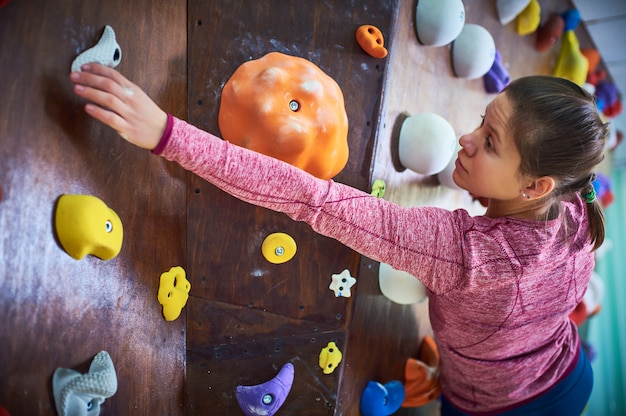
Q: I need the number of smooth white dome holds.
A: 5